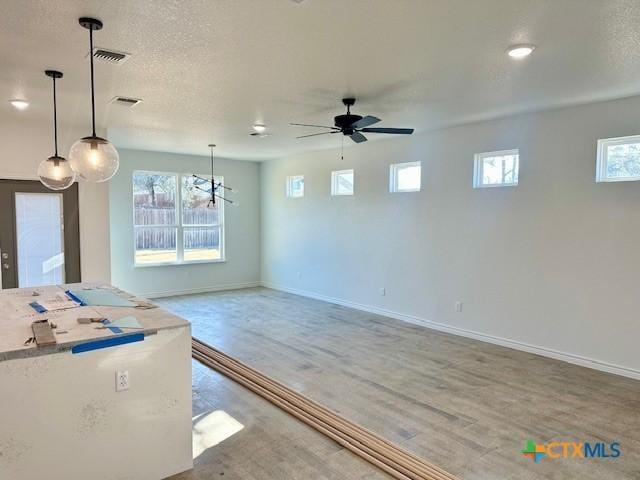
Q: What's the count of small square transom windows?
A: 5